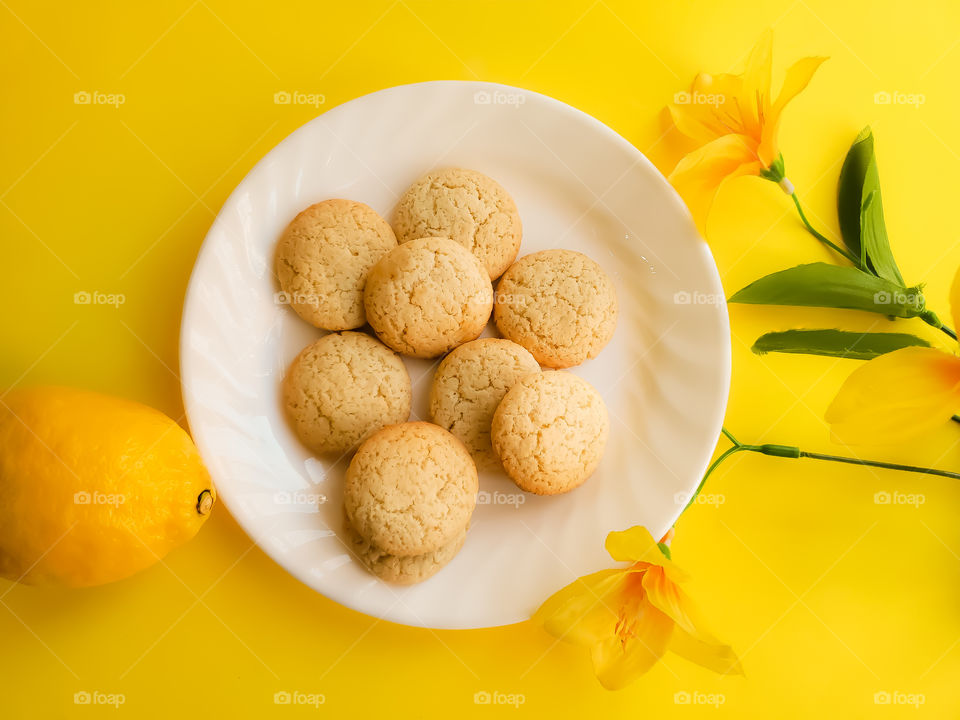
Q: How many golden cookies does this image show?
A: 9